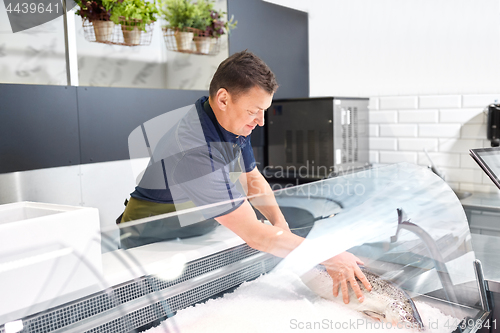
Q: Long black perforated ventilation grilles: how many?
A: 2